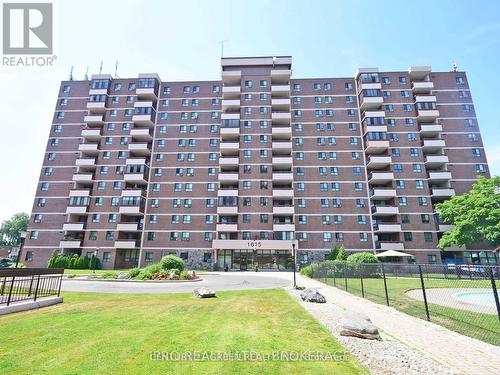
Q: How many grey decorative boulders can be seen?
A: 3